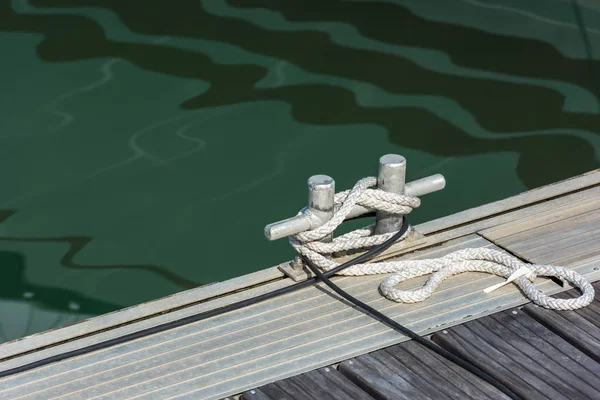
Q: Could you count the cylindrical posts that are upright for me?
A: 2